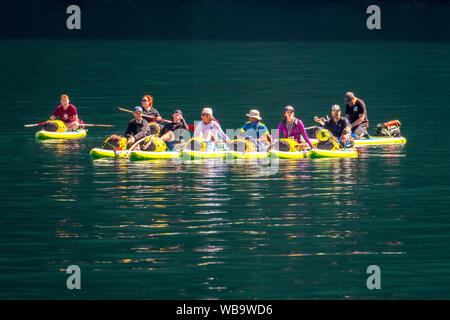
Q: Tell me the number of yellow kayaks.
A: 8